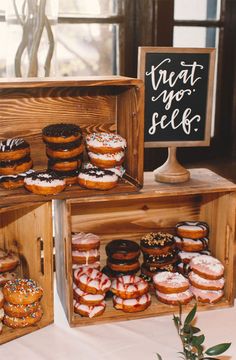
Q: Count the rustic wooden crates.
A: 3